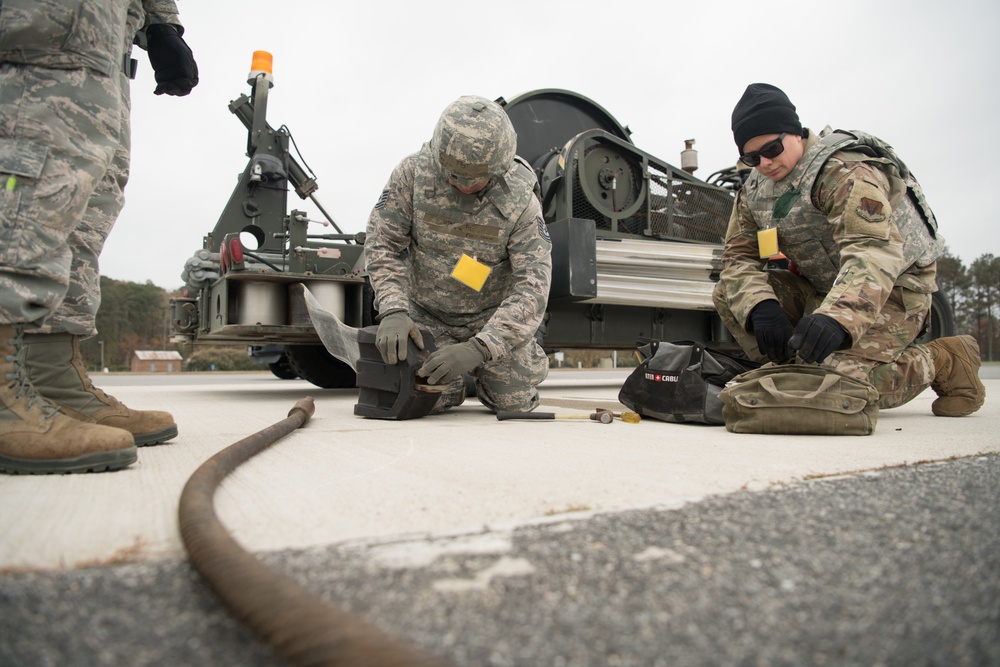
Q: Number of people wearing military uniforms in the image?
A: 3